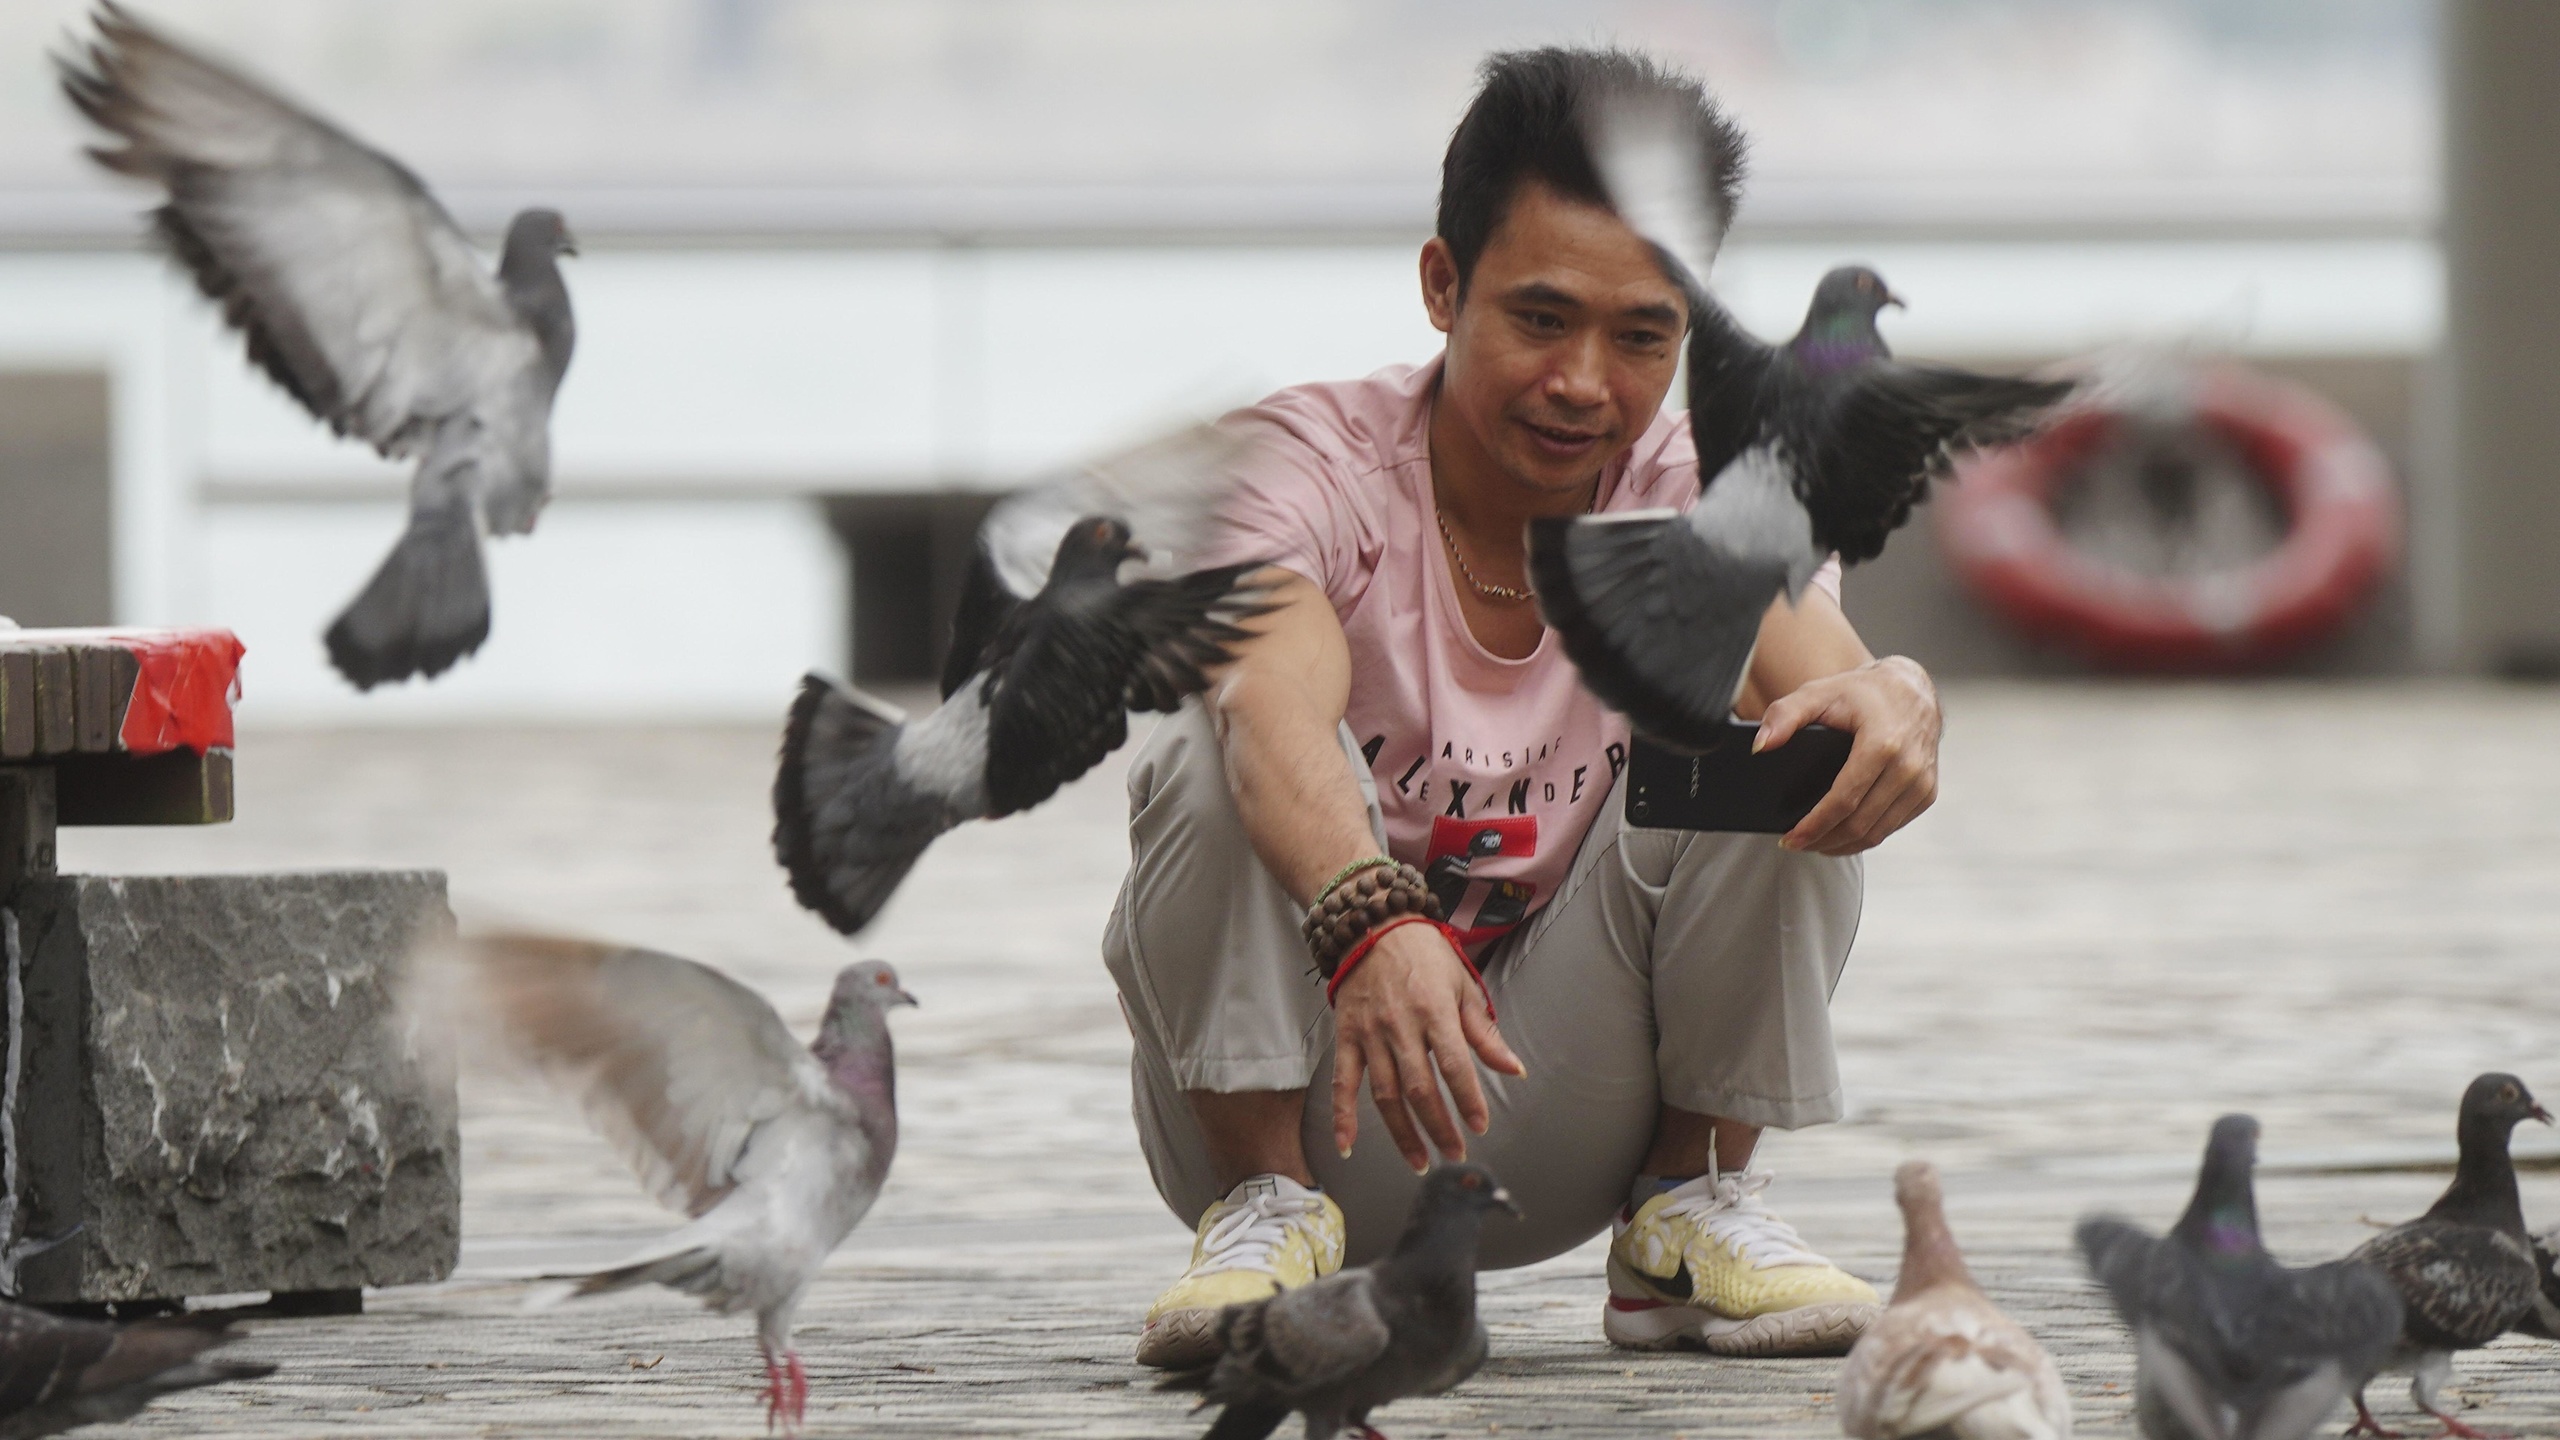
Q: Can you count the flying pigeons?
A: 4